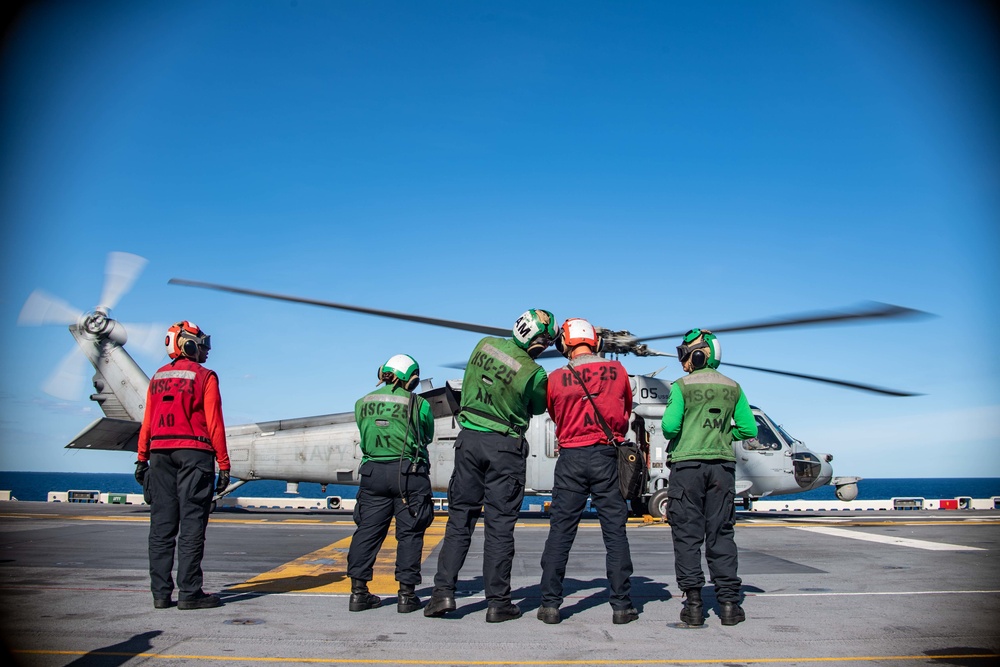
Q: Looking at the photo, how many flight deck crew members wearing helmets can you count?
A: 5